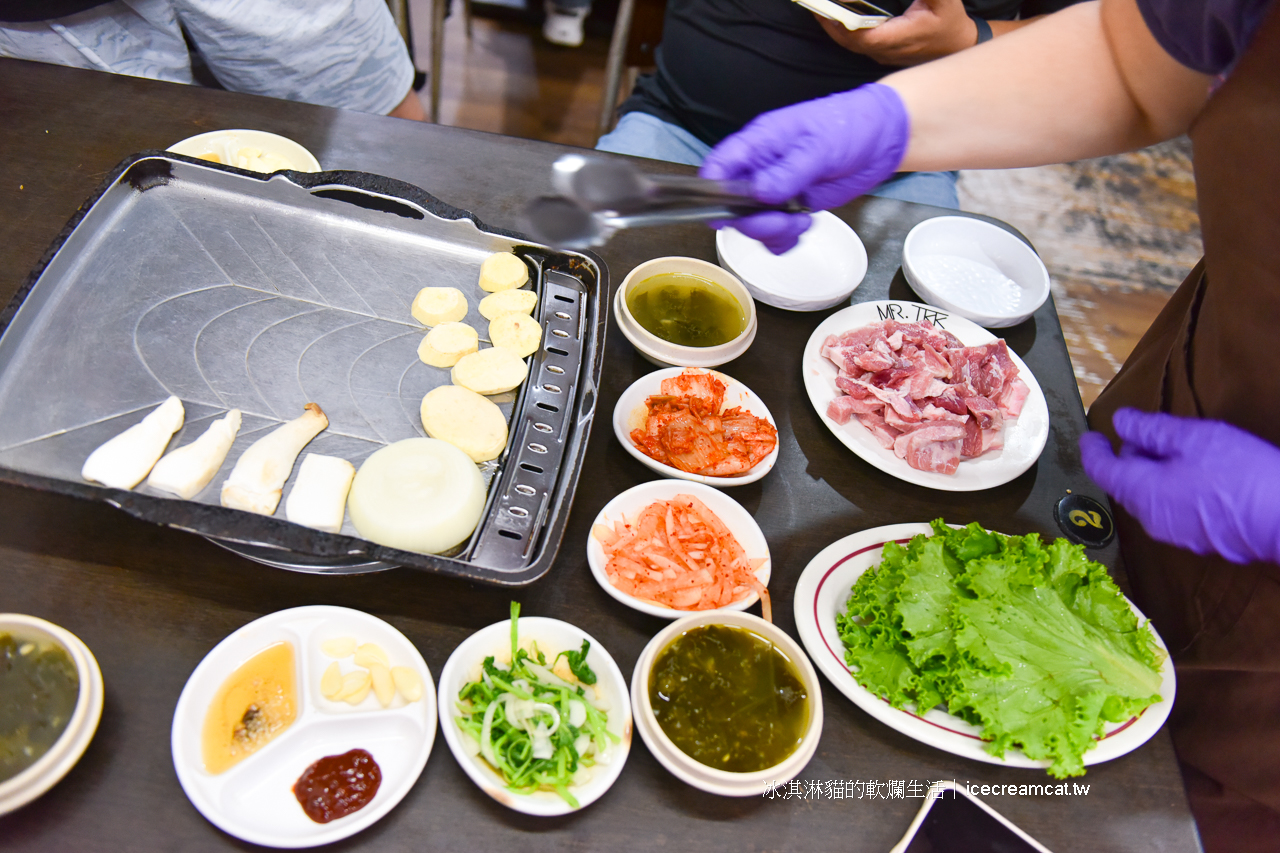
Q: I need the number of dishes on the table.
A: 12